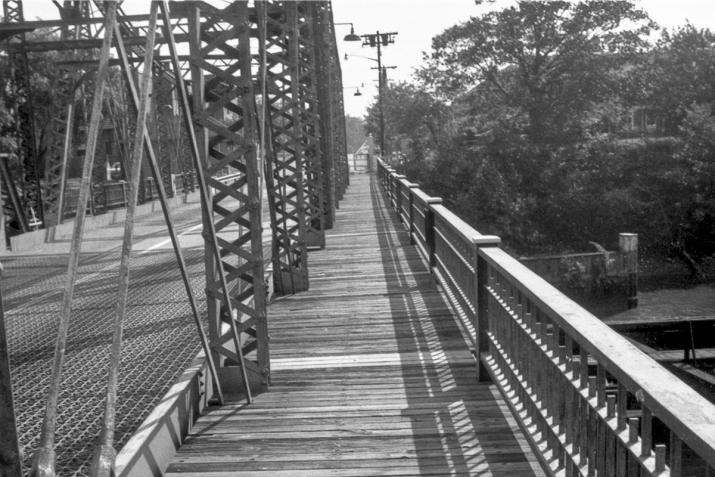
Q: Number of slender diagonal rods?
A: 4